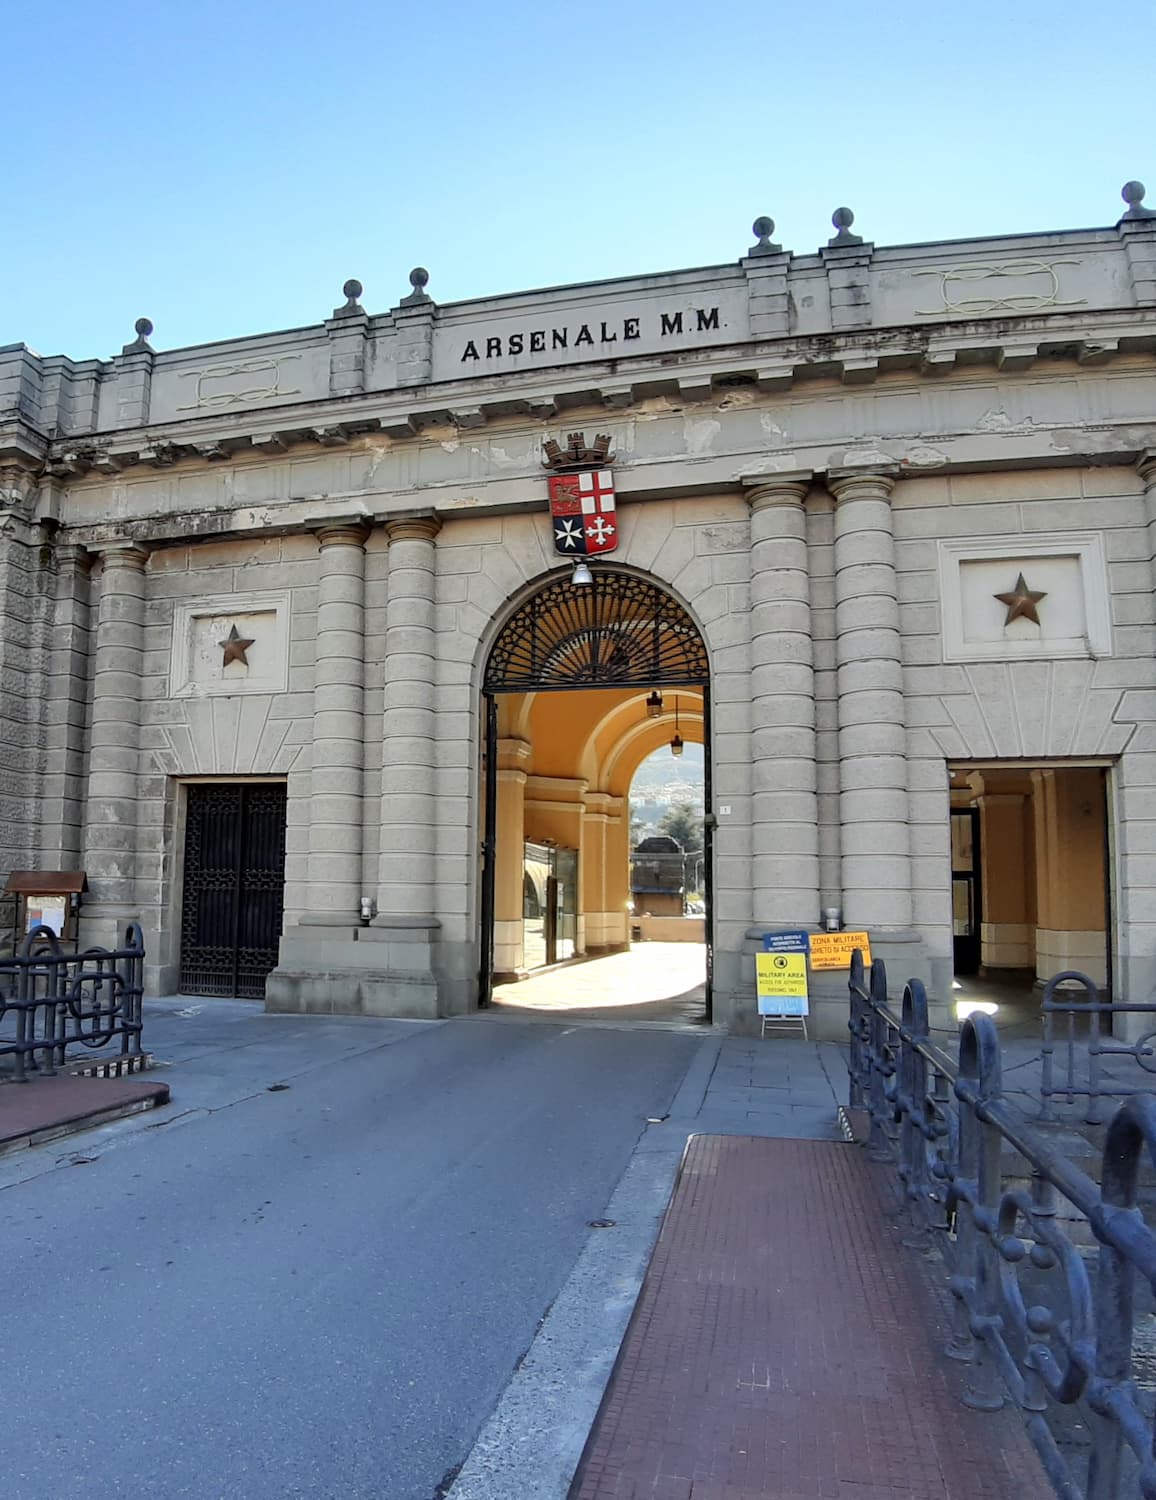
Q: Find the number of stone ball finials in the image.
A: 6